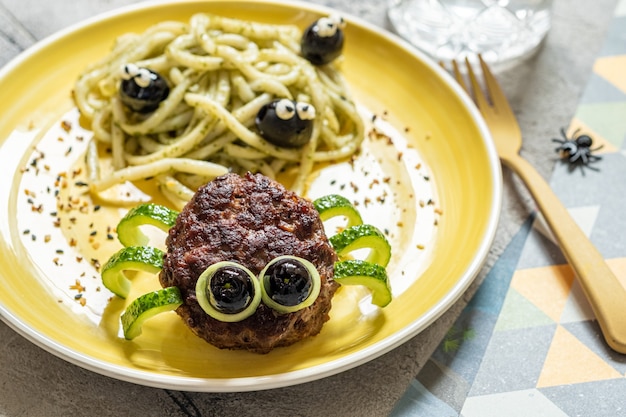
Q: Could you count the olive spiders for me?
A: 3